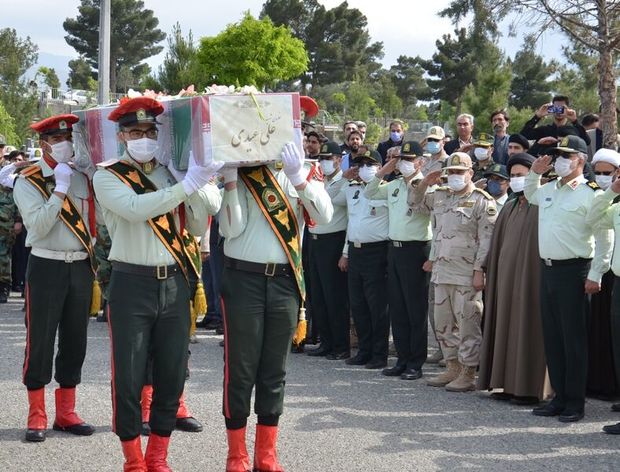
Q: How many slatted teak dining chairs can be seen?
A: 0